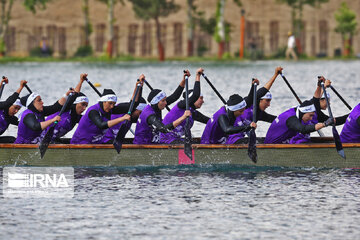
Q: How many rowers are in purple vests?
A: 12